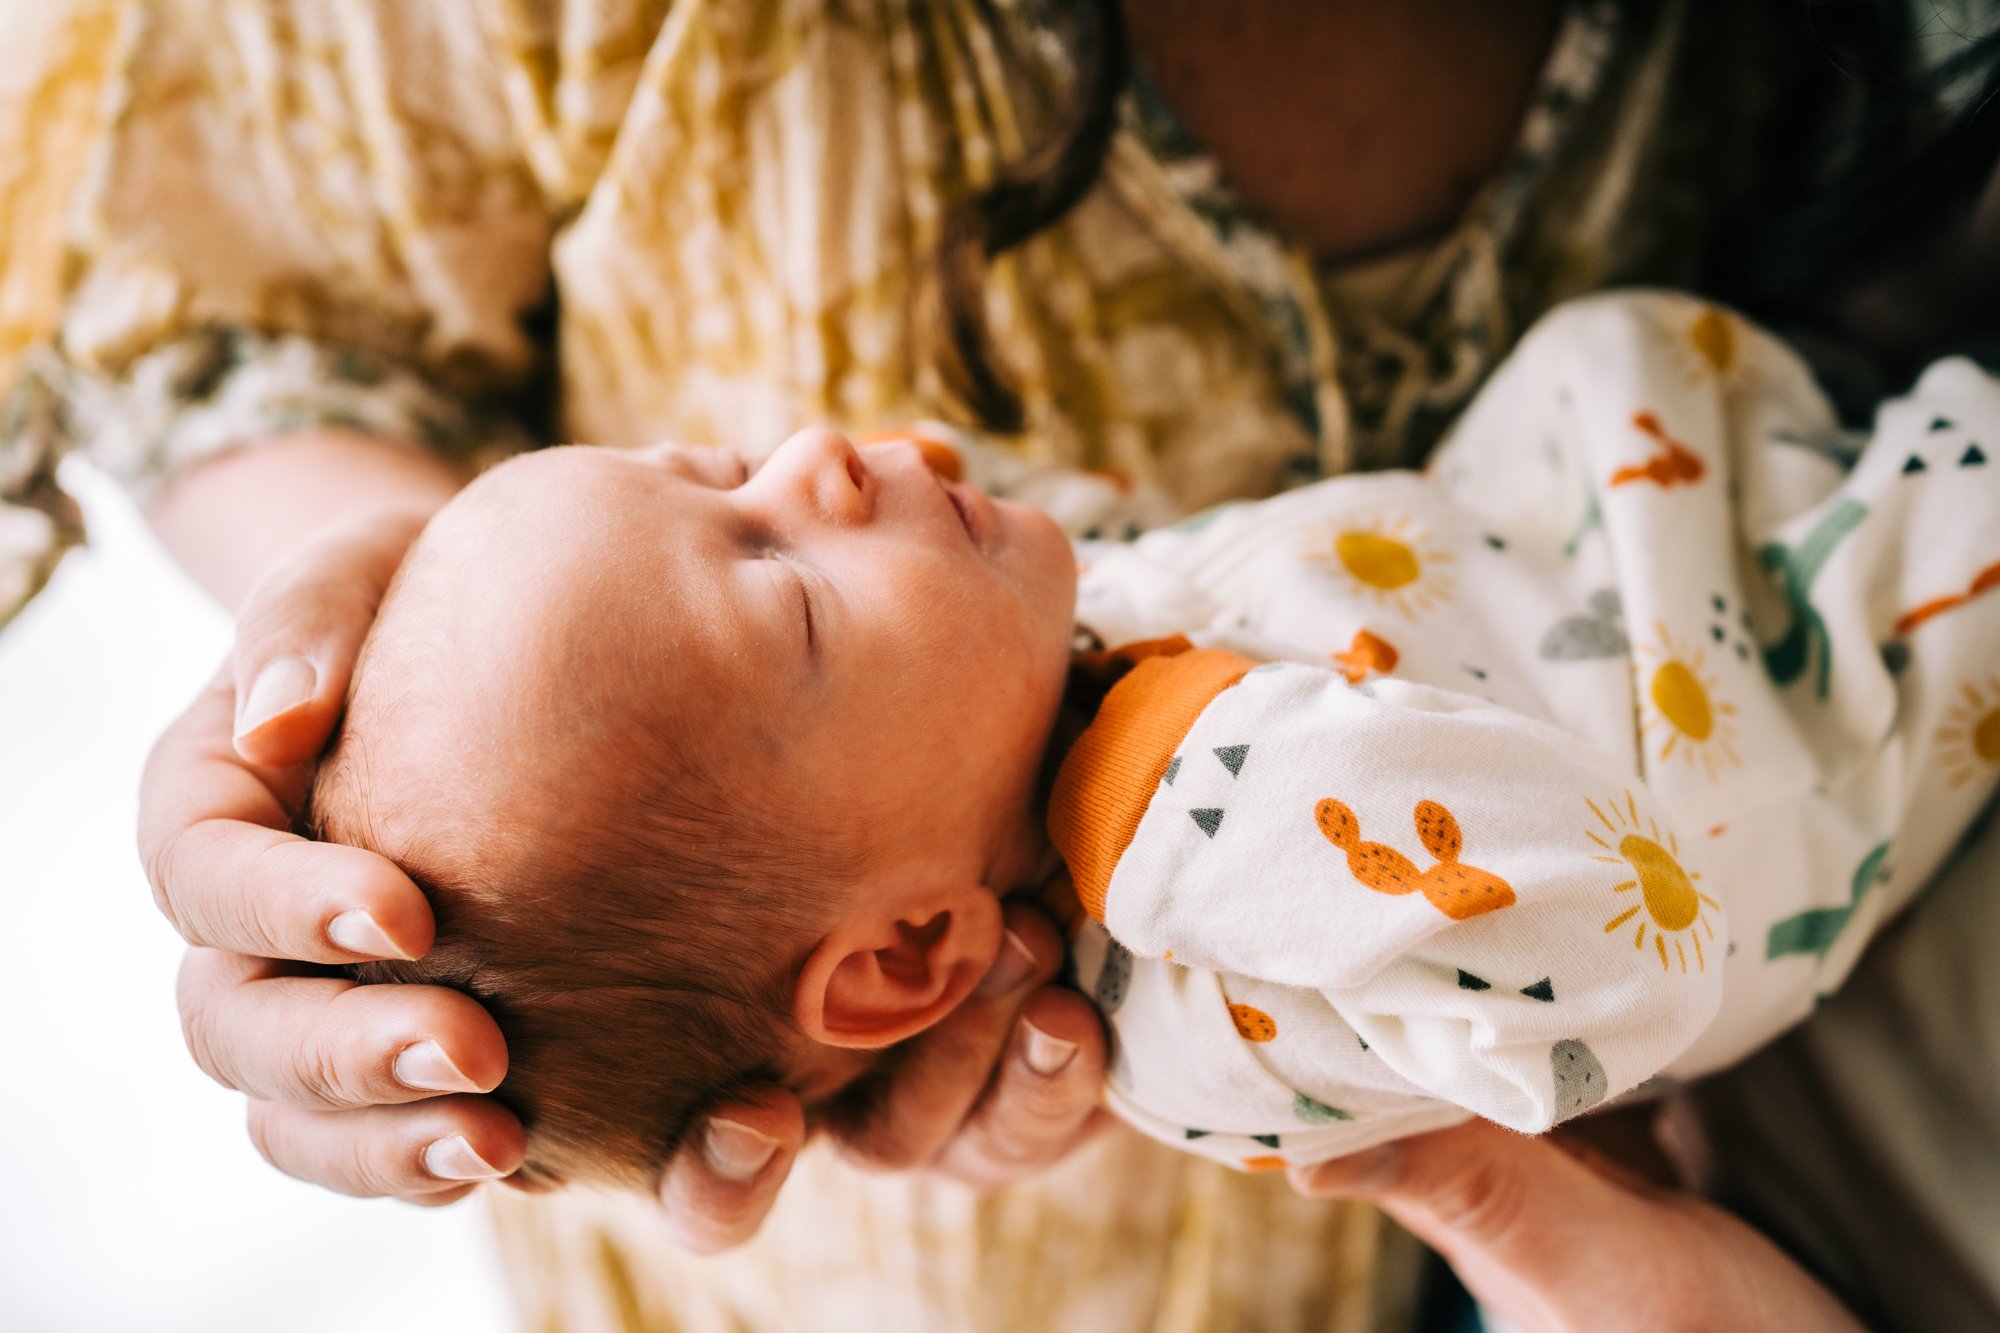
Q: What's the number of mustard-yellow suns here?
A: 5